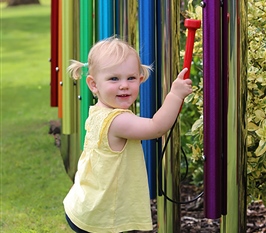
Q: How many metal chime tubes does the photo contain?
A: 7